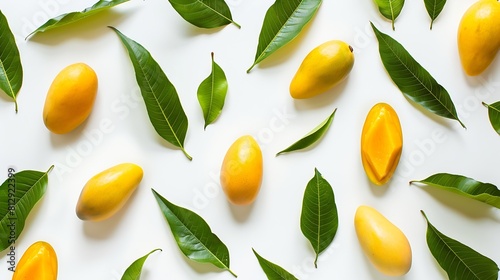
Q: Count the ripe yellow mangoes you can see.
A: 8